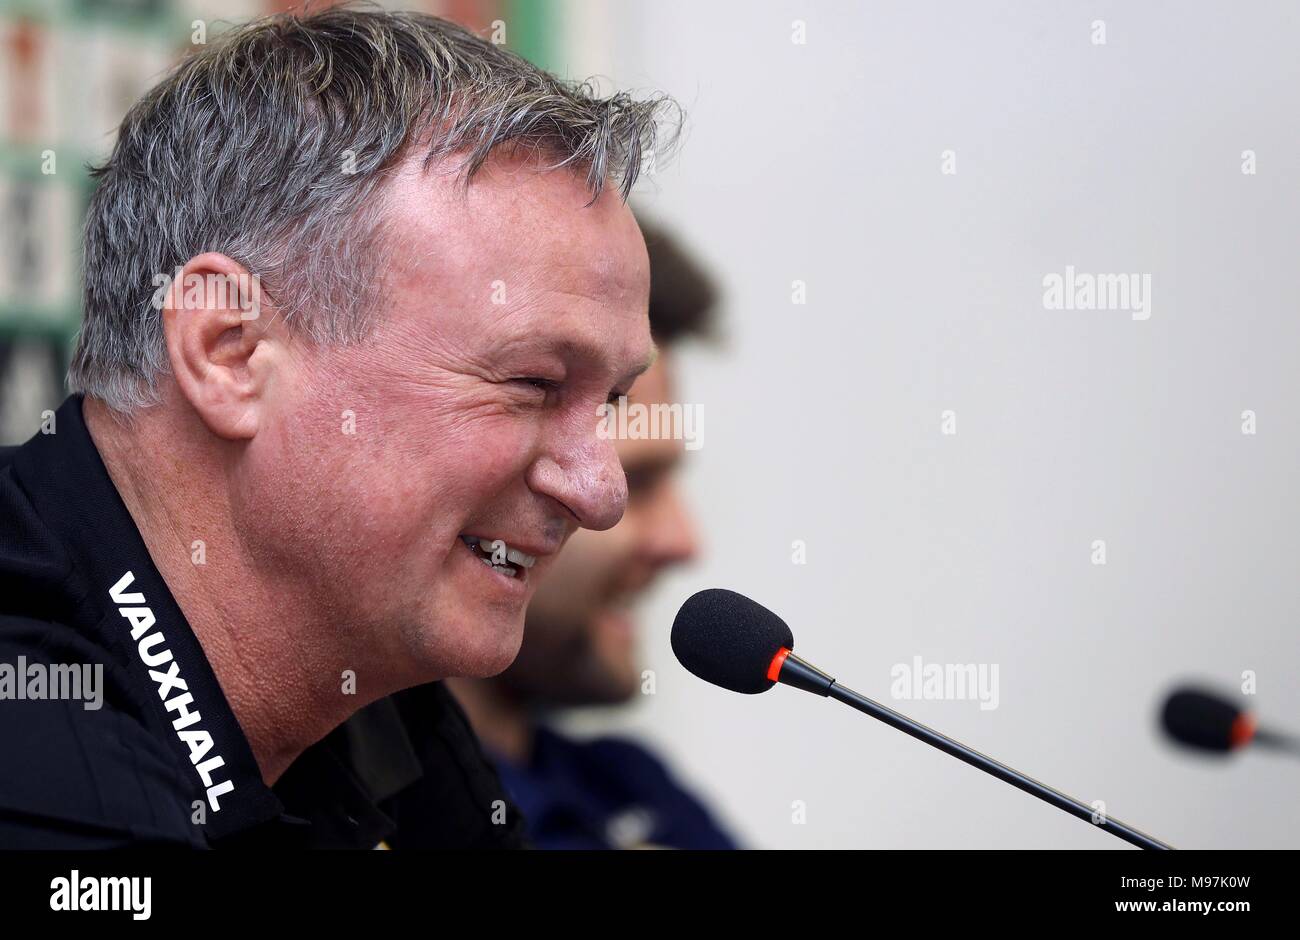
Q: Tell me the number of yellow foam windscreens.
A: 0